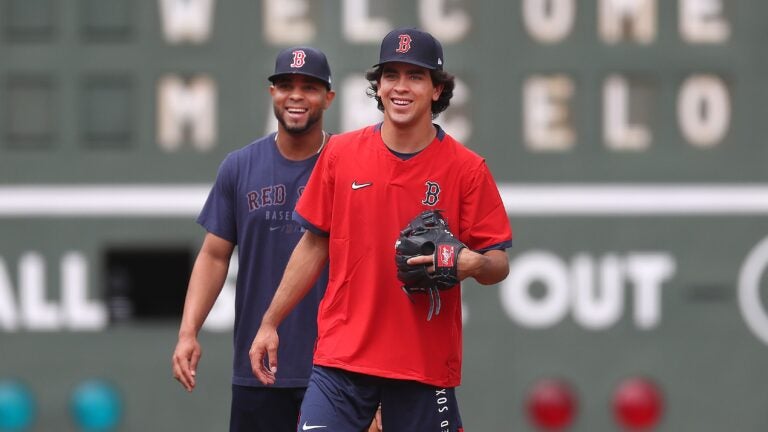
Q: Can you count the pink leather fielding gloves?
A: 0